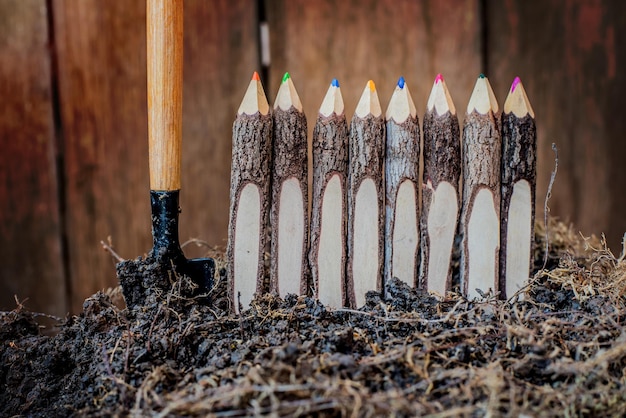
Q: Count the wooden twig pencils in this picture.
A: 8